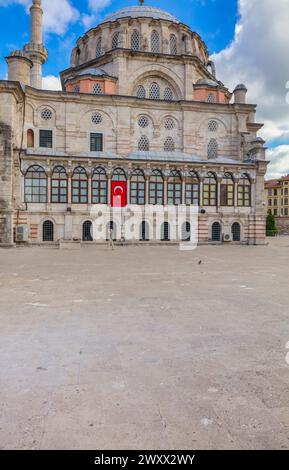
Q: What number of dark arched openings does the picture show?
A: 8